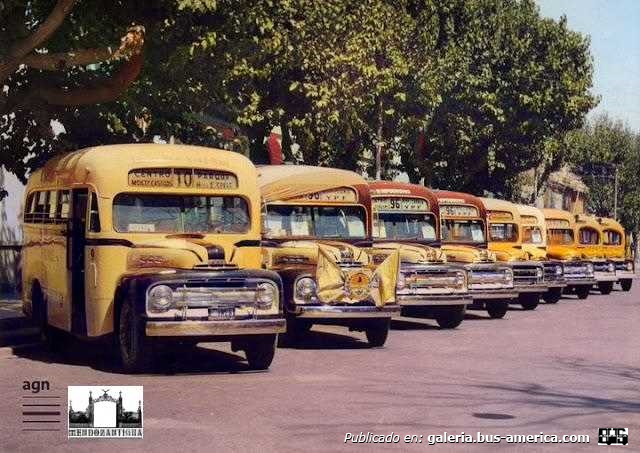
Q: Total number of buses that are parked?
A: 9